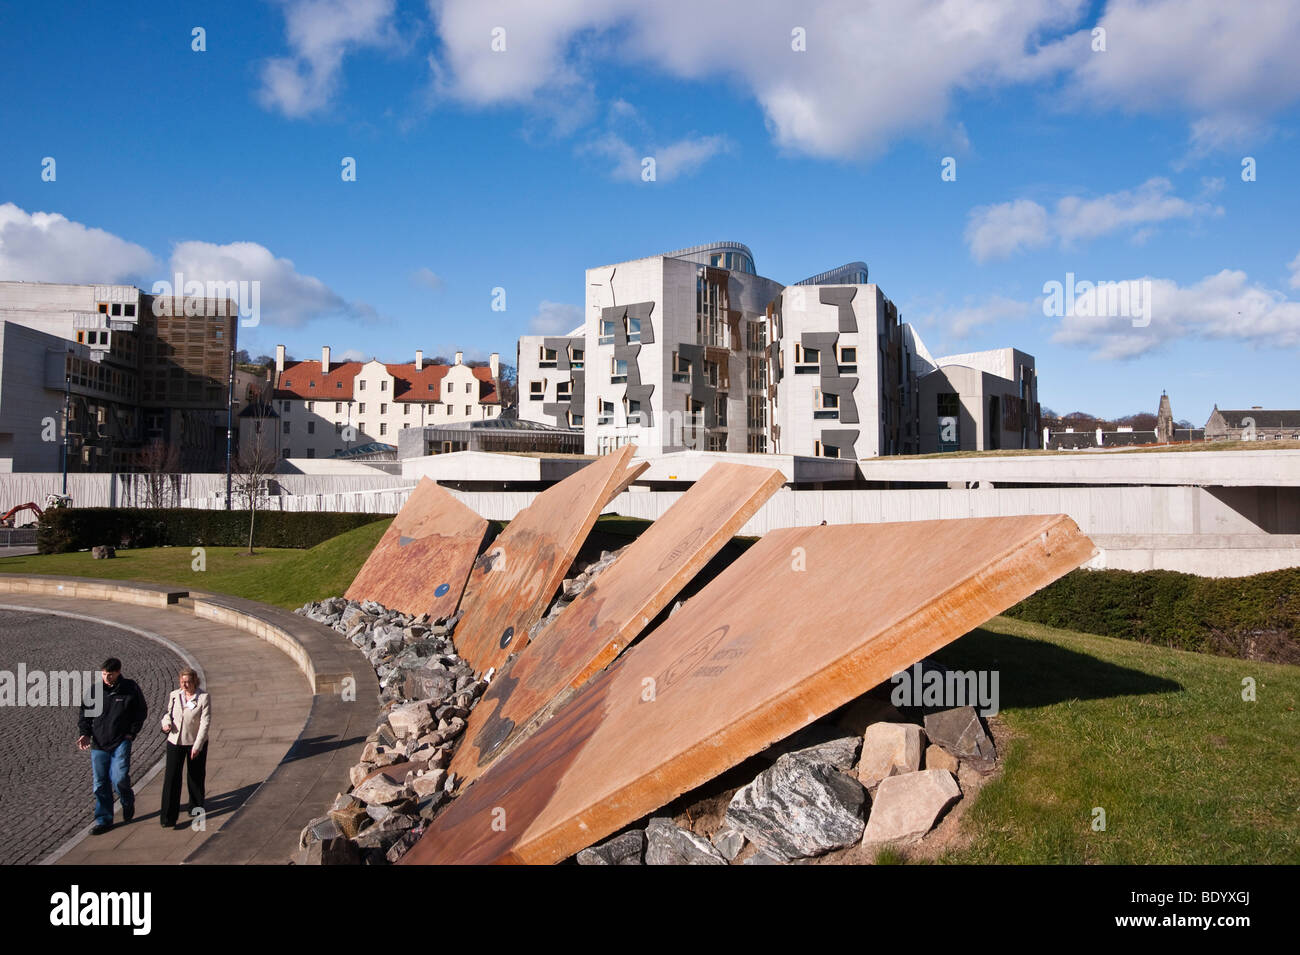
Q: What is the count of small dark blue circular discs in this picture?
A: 2